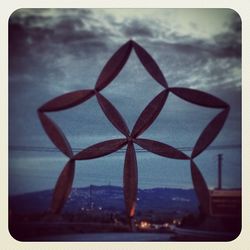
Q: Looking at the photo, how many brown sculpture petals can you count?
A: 13